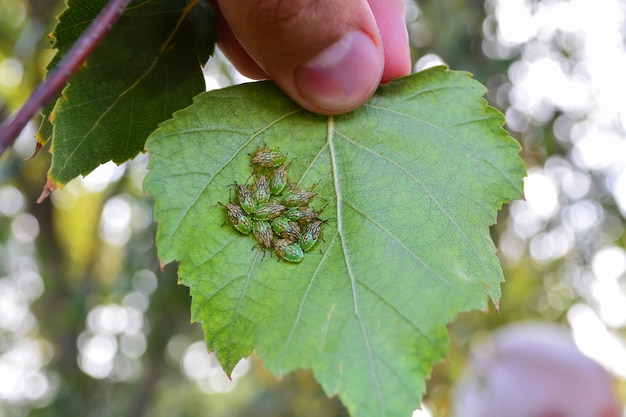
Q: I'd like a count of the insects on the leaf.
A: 12